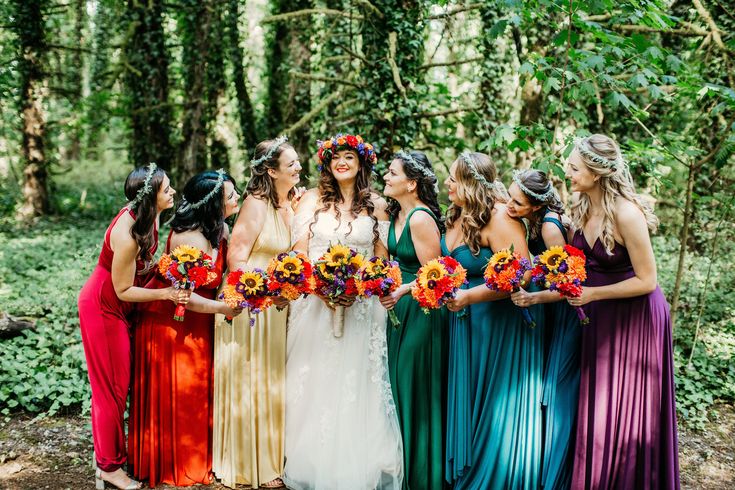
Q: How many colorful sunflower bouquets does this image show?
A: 8